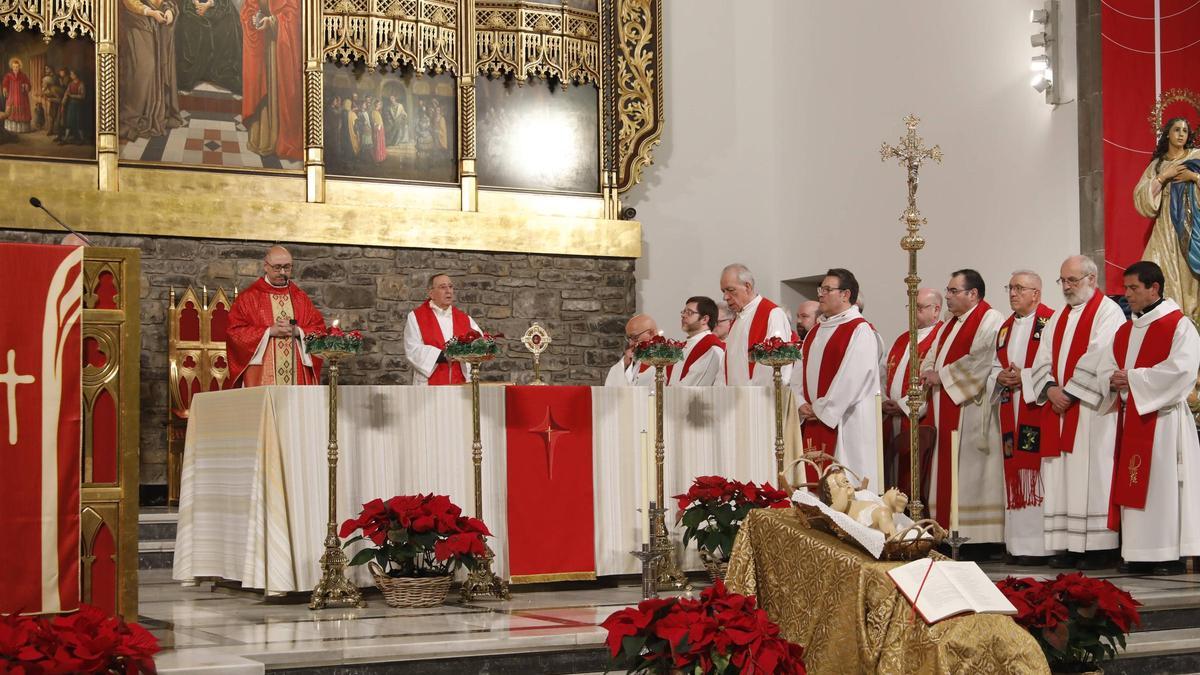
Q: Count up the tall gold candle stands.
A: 4